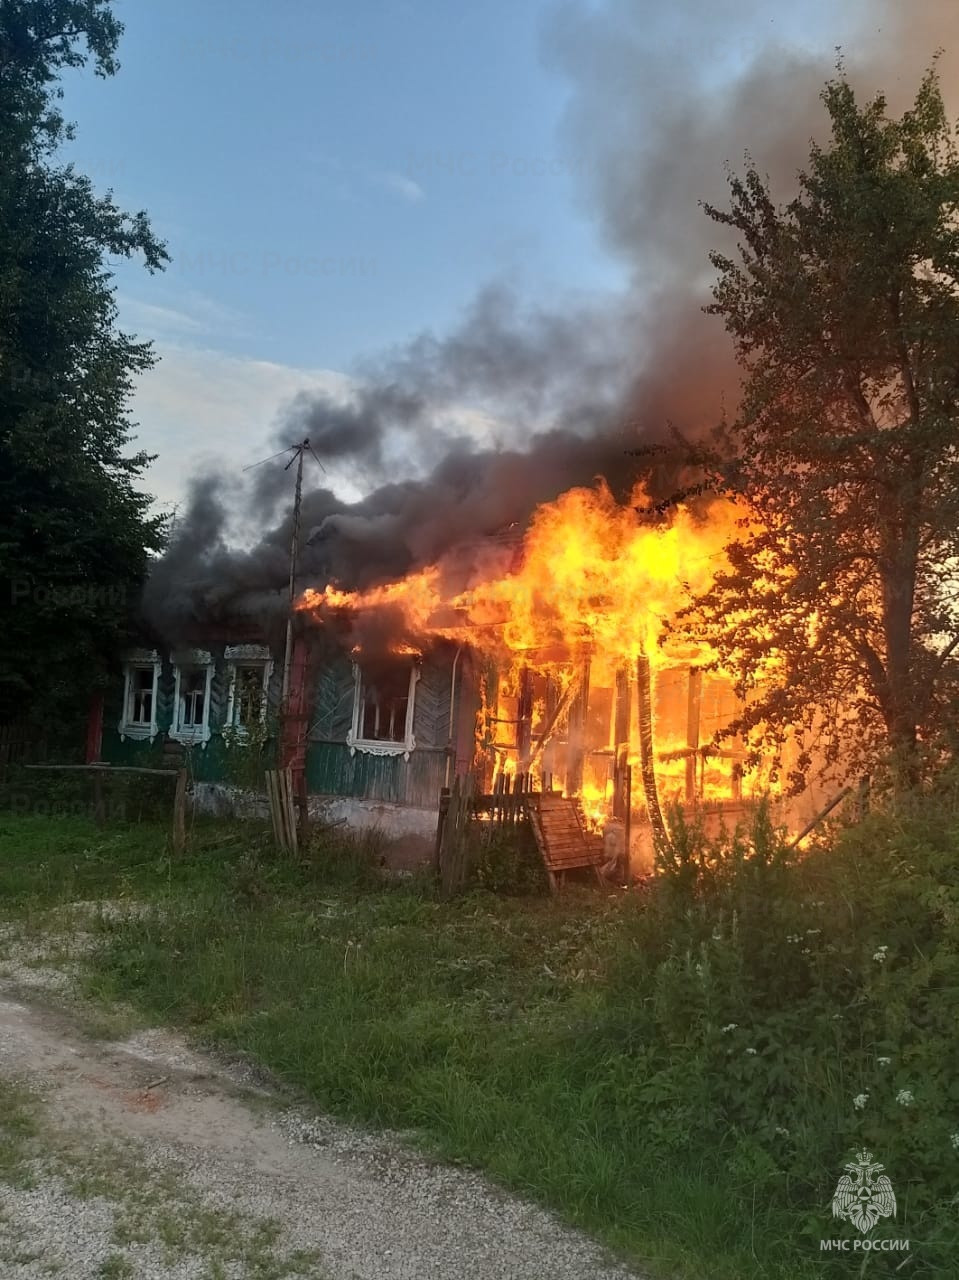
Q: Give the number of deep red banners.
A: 0